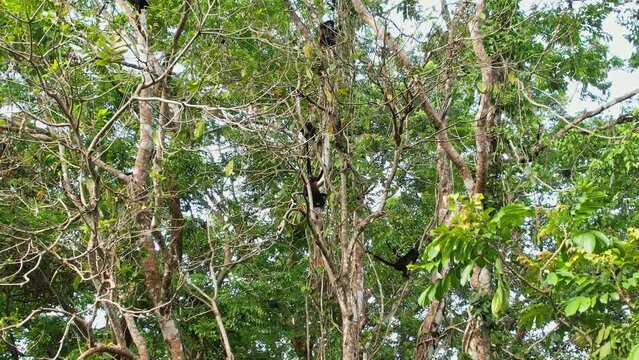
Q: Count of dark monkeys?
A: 5